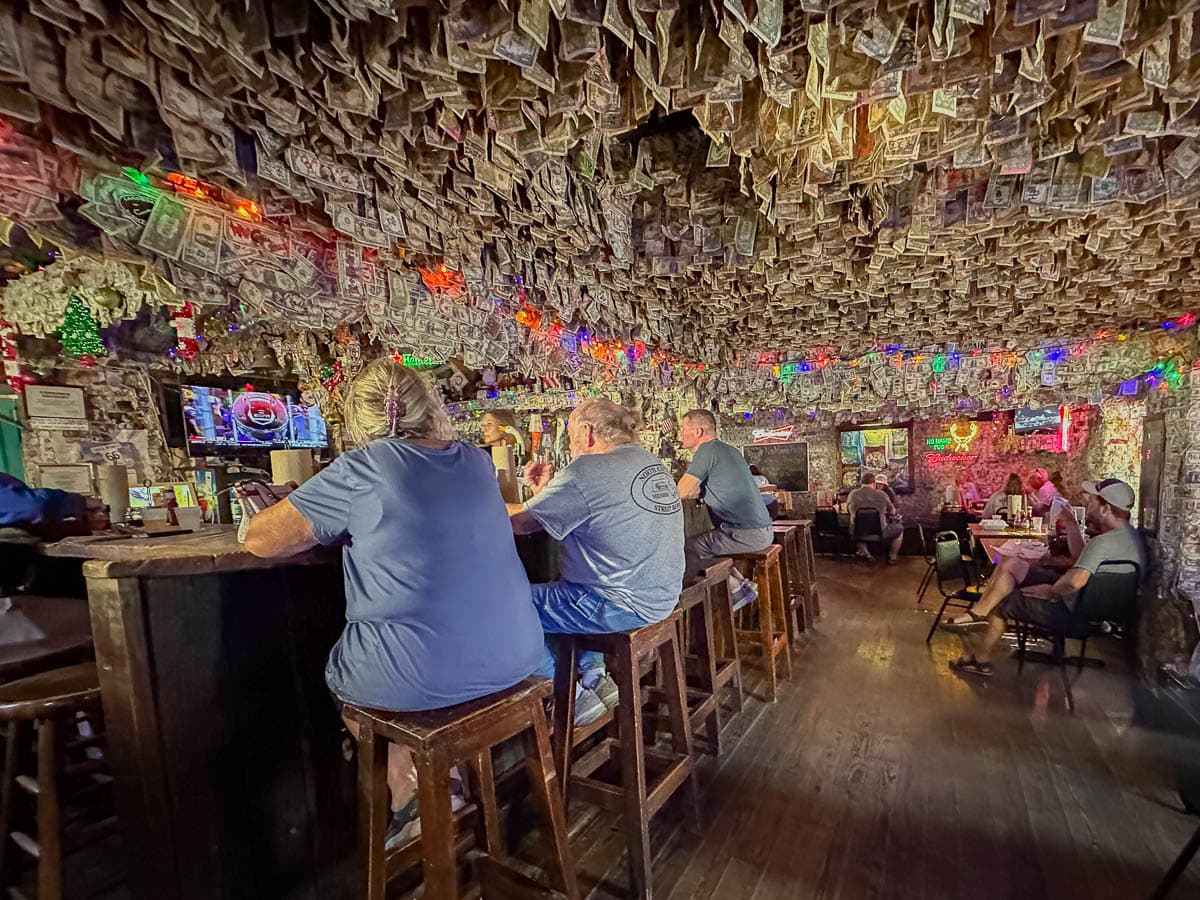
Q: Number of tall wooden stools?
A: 8